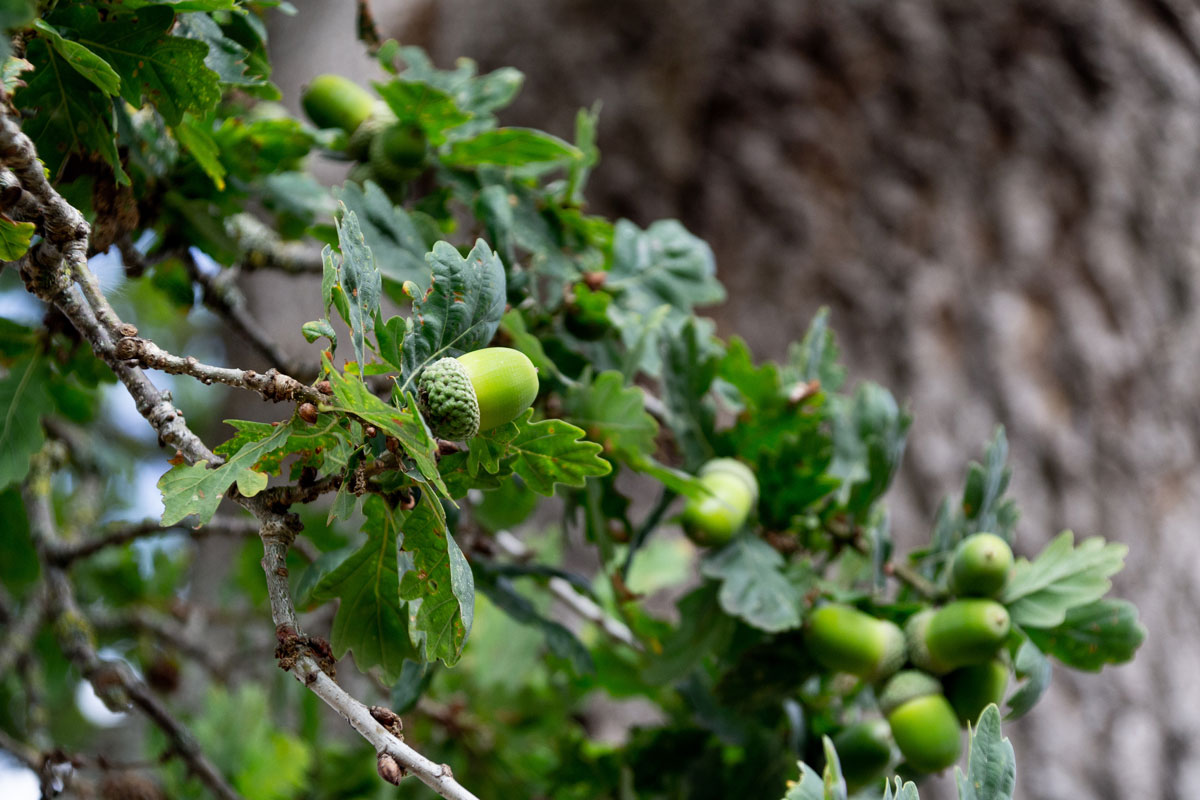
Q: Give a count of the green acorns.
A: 10